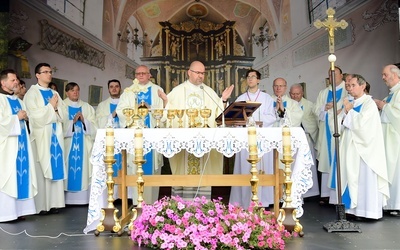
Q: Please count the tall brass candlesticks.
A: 4